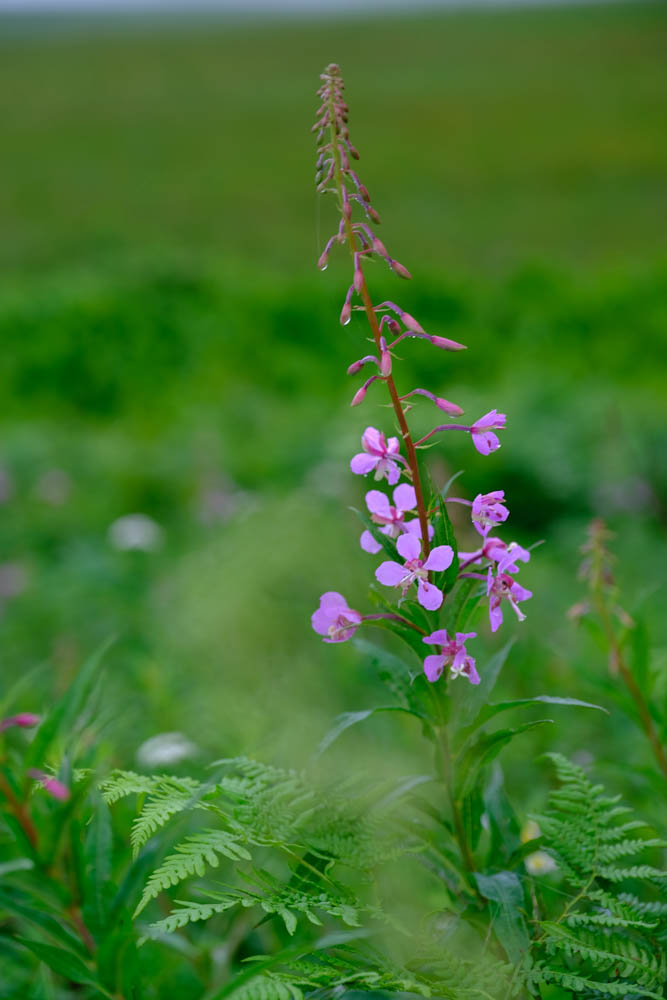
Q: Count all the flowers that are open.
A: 9